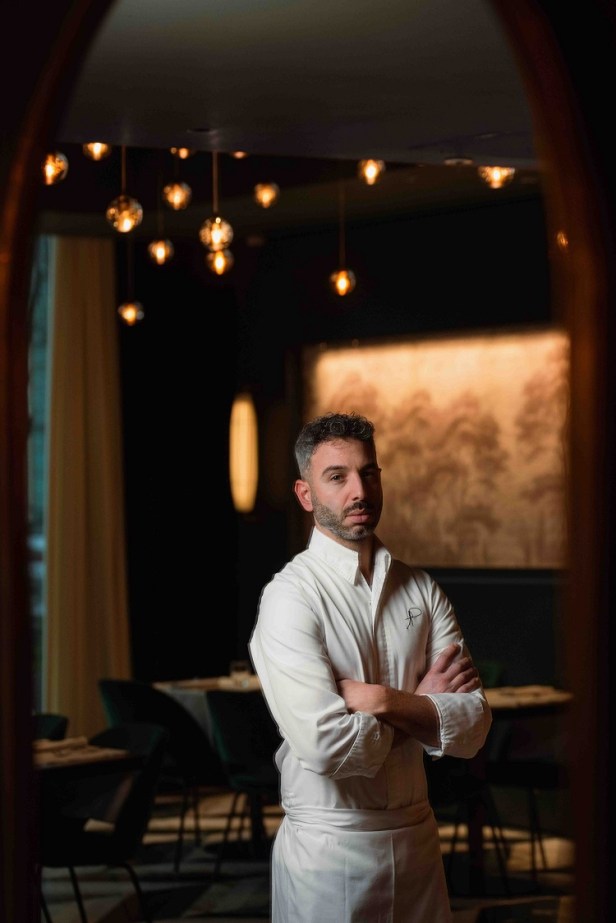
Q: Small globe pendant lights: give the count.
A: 14